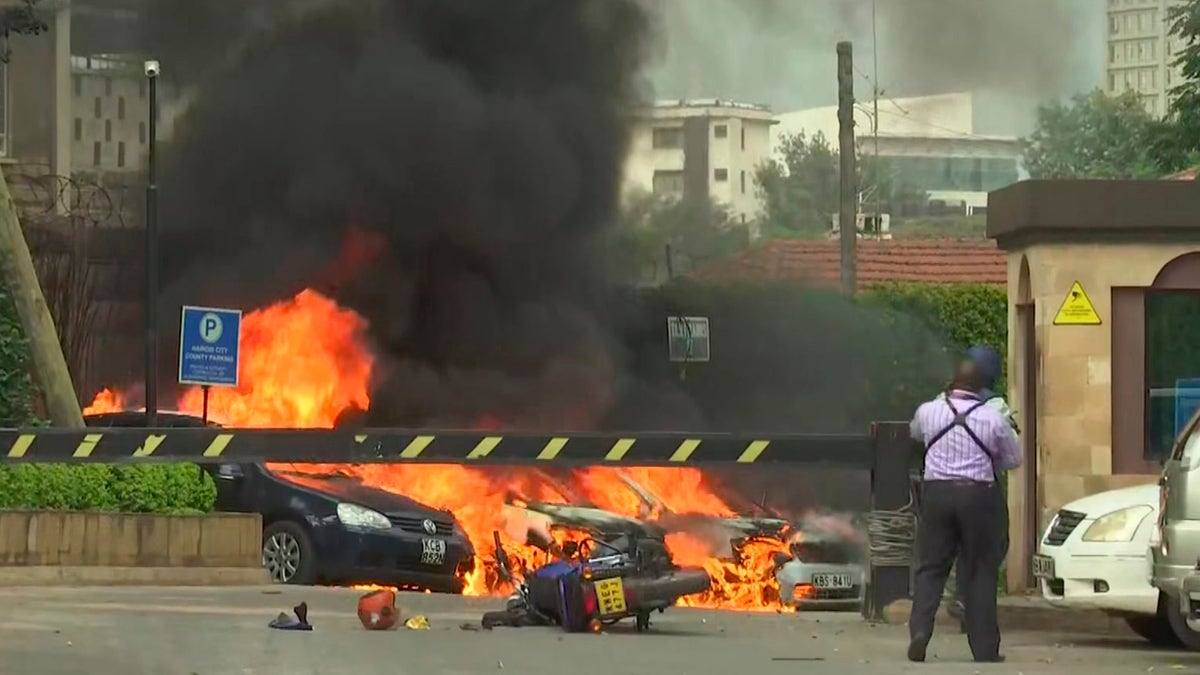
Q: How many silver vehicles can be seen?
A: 2